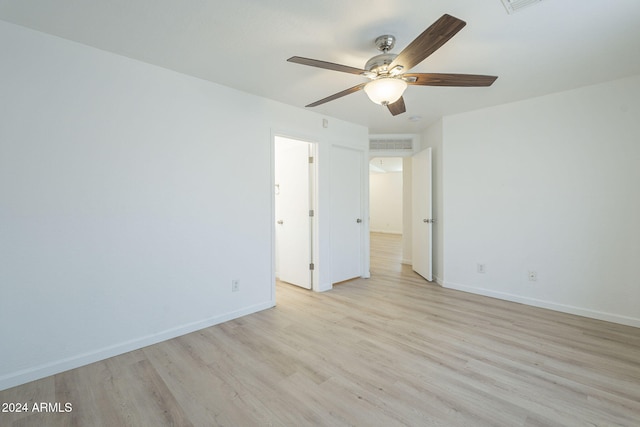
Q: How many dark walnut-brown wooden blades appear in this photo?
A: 5